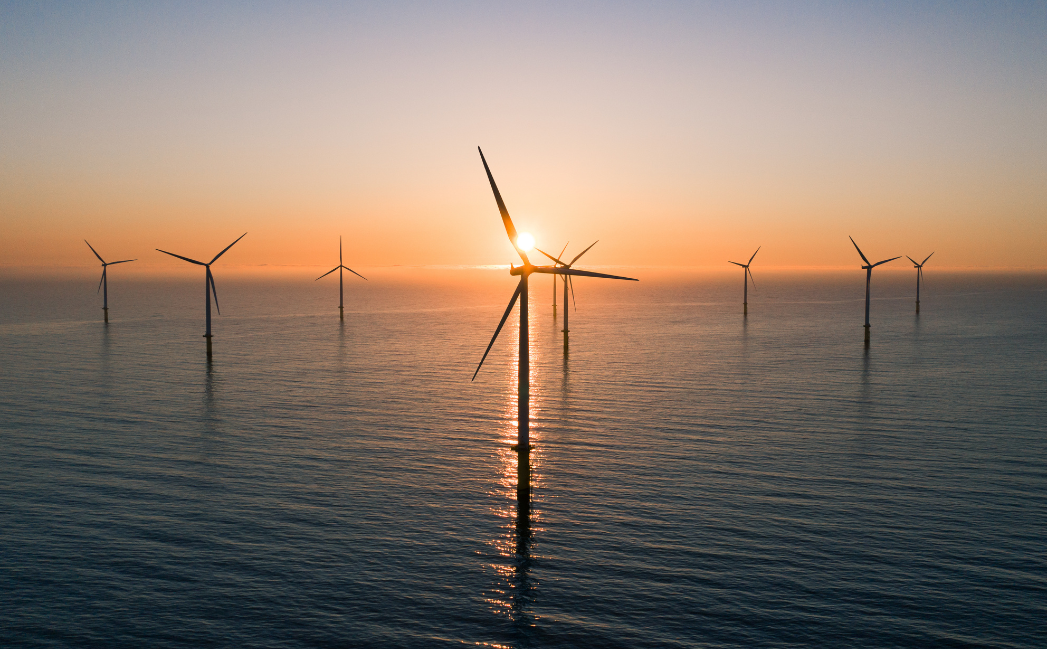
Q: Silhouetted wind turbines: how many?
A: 9